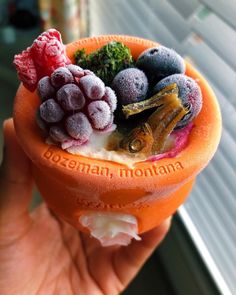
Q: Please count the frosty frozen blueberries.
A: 3